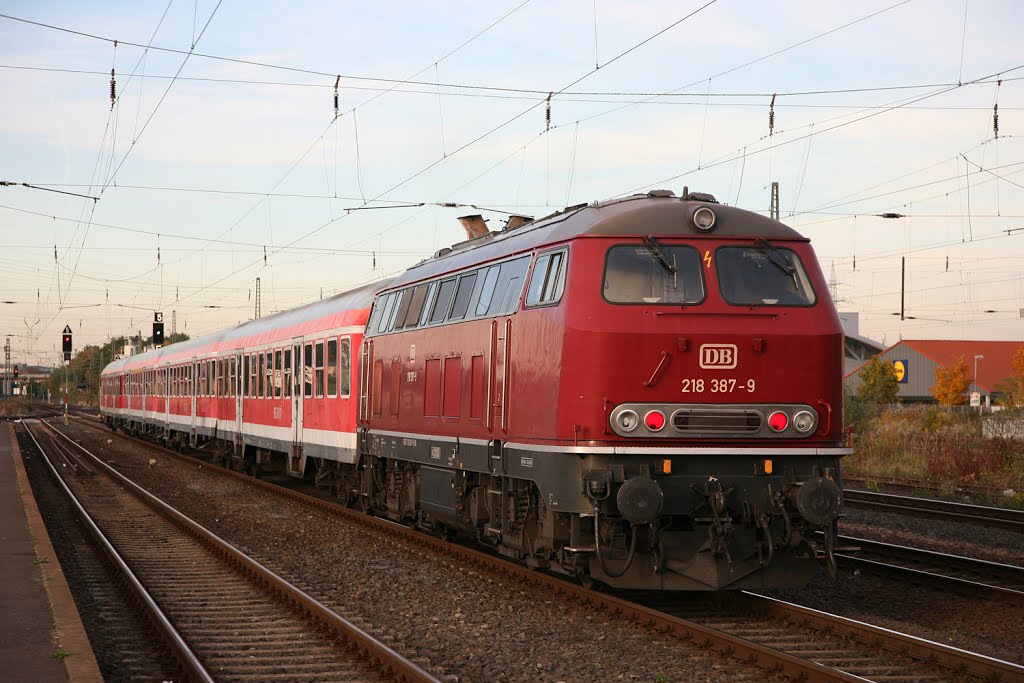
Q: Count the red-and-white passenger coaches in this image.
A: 4